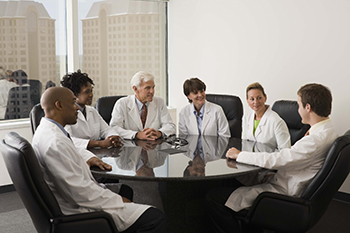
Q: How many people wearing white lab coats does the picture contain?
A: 6